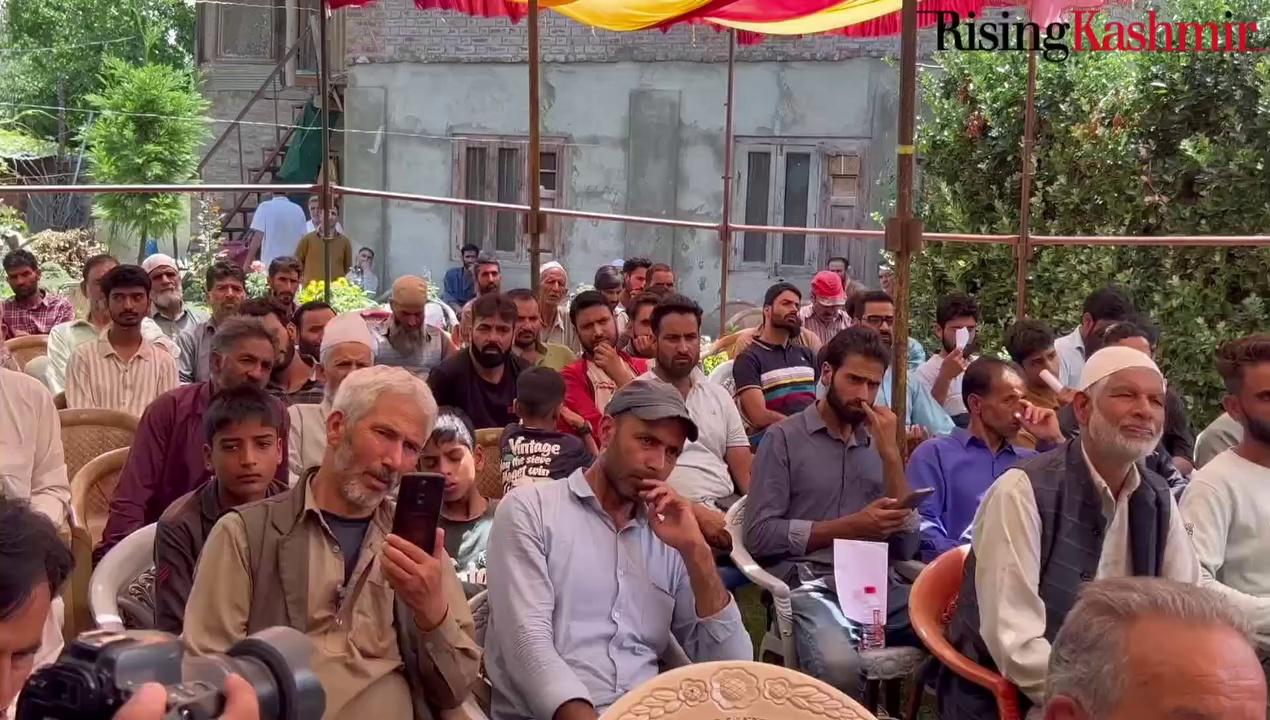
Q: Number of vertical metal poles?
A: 5